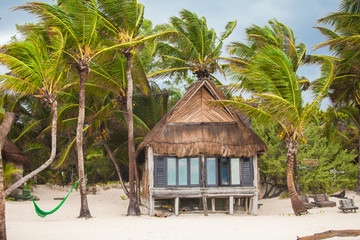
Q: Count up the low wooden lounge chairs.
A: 3